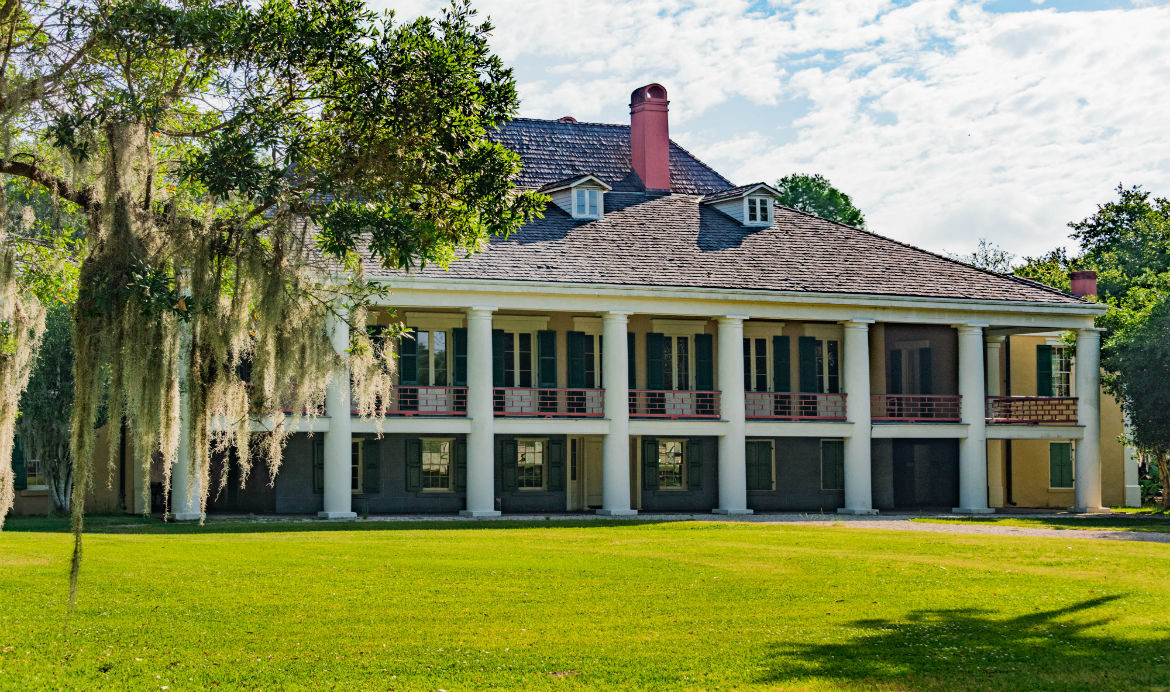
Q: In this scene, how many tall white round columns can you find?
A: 8